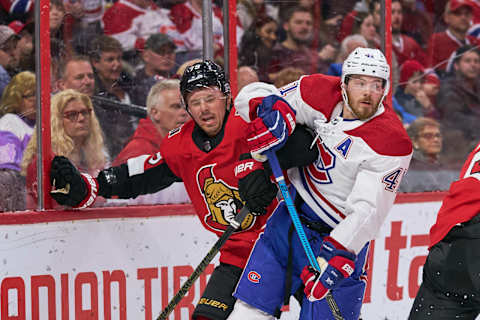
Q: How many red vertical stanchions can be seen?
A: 3